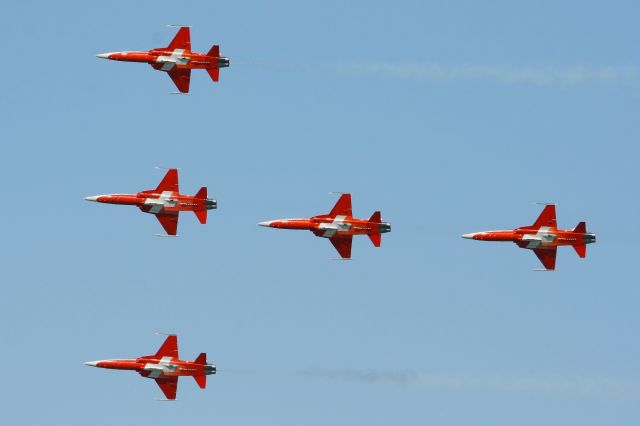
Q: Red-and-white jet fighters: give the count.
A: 5